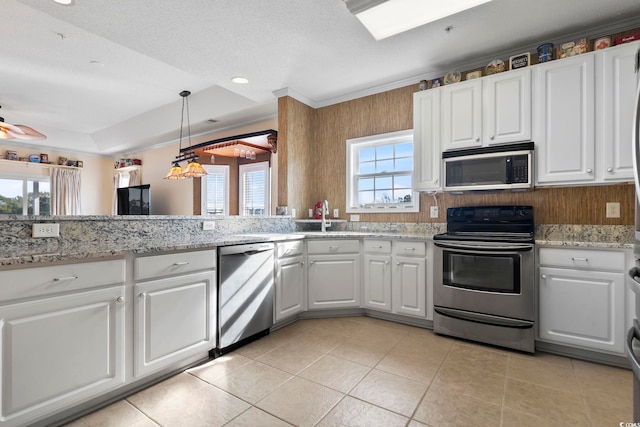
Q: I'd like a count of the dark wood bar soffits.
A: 1